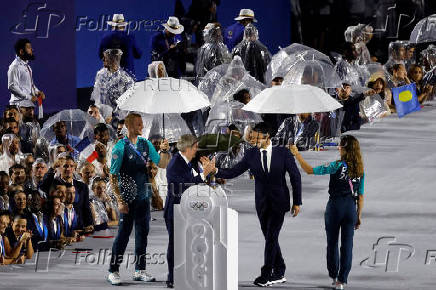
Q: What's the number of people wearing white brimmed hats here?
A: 3